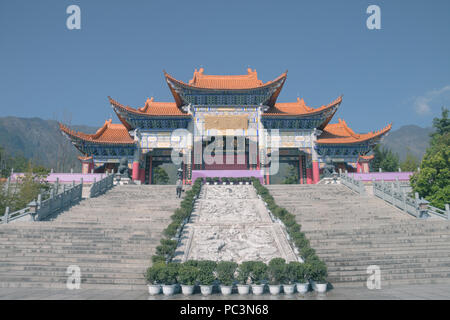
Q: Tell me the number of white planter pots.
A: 11